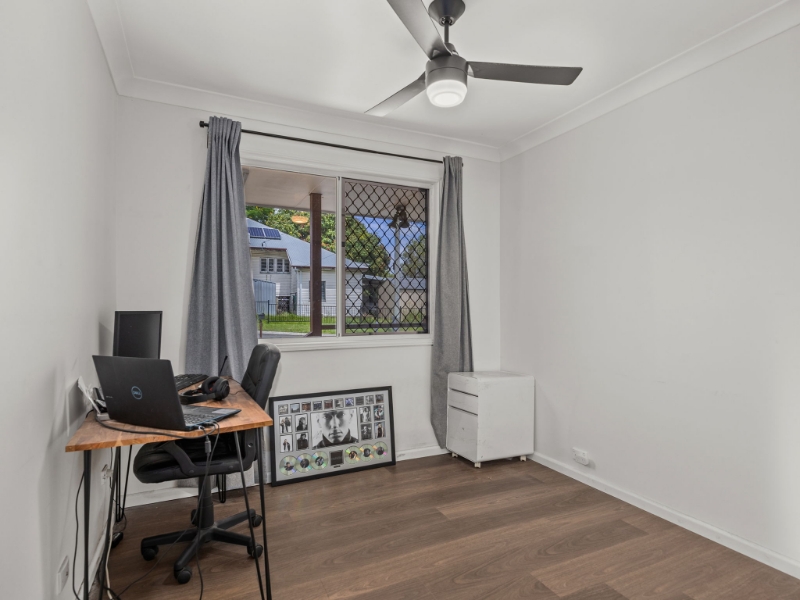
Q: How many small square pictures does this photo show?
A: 10